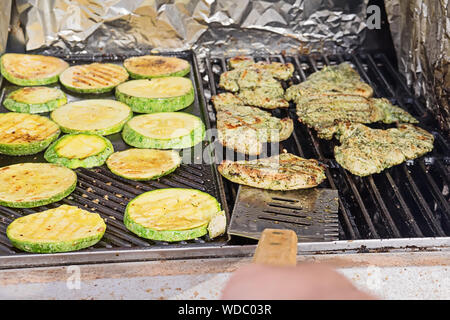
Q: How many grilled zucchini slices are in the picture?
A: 13